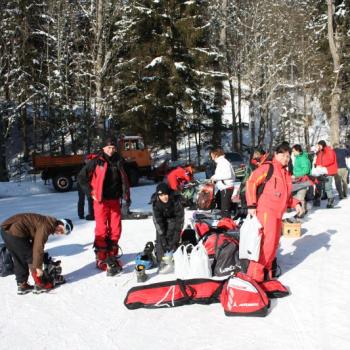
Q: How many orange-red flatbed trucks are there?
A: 1